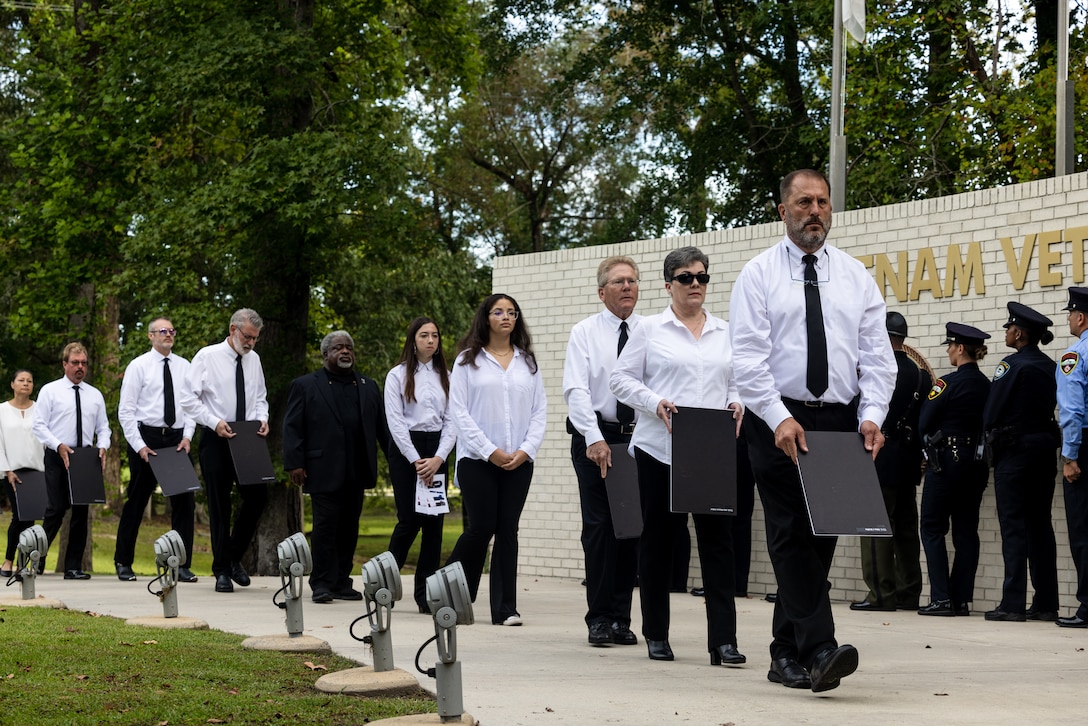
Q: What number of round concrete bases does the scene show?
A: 5